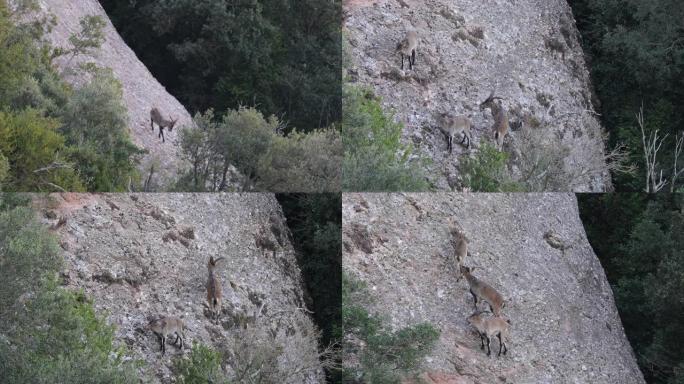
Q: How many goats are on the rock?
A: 9